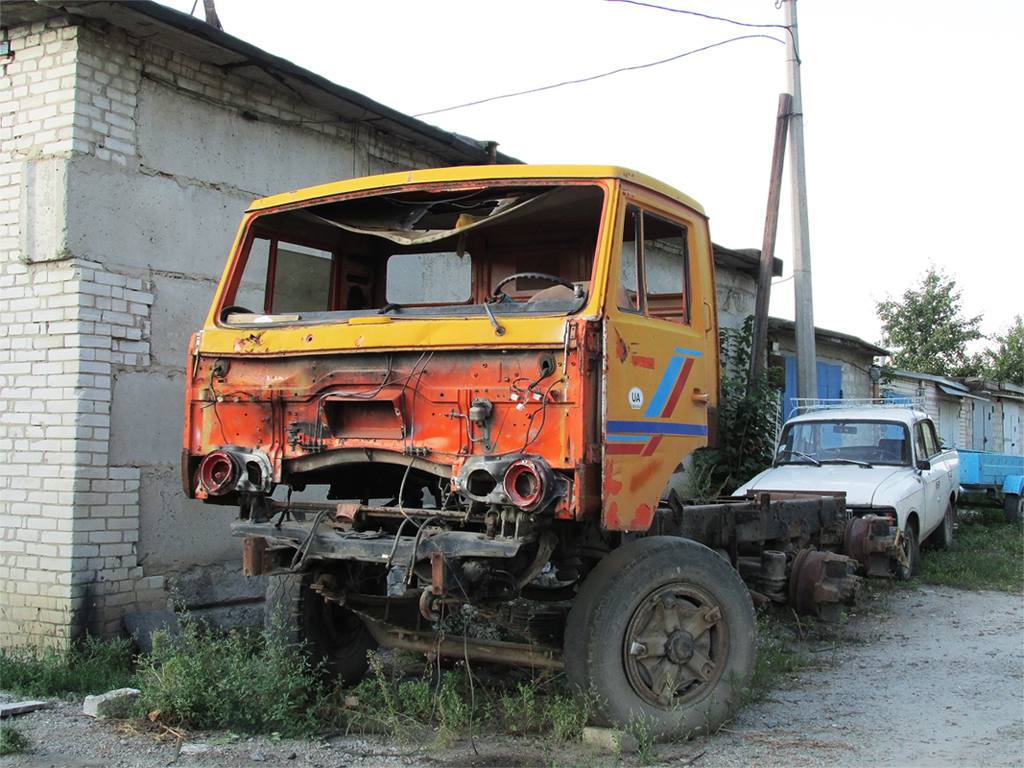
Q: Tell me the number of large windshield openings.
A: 1